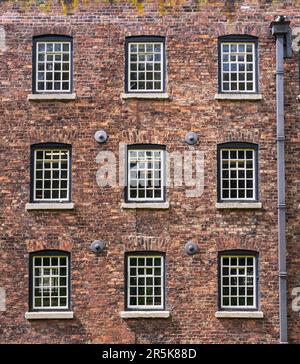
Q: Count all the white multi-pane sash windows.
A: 9